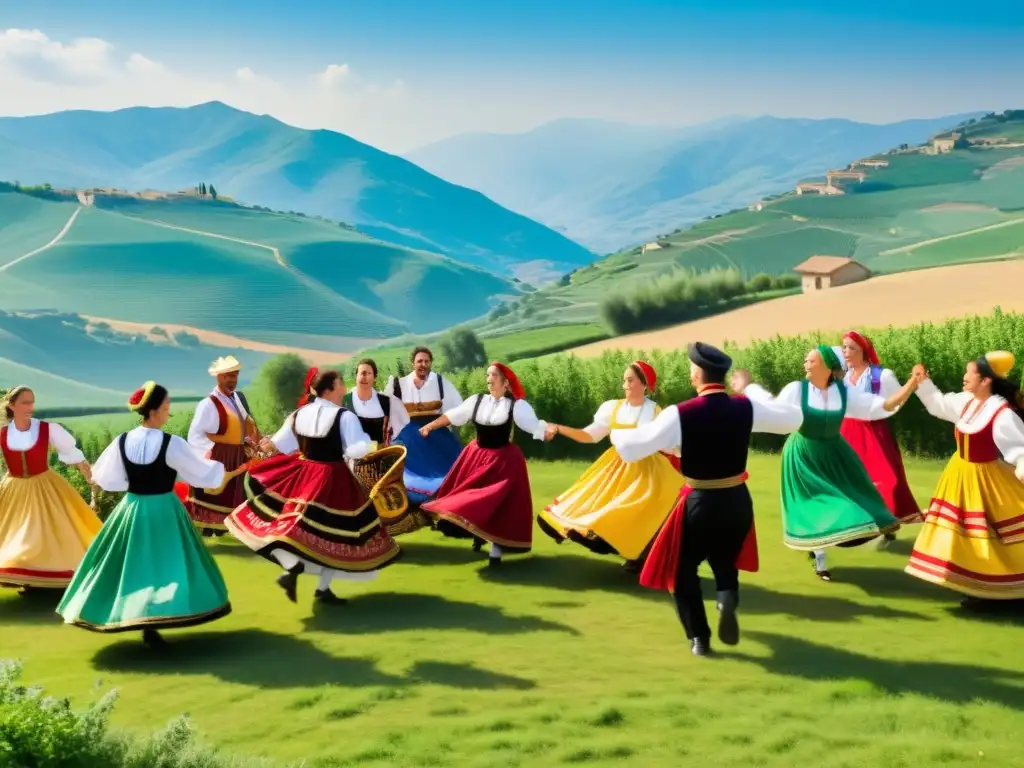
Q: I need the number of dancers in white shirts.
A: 12